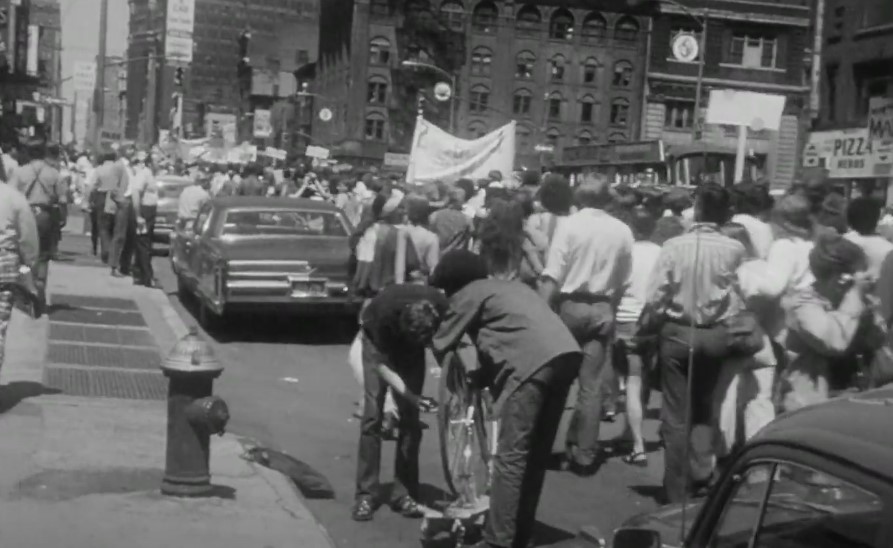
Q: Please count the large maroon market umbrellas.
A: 0